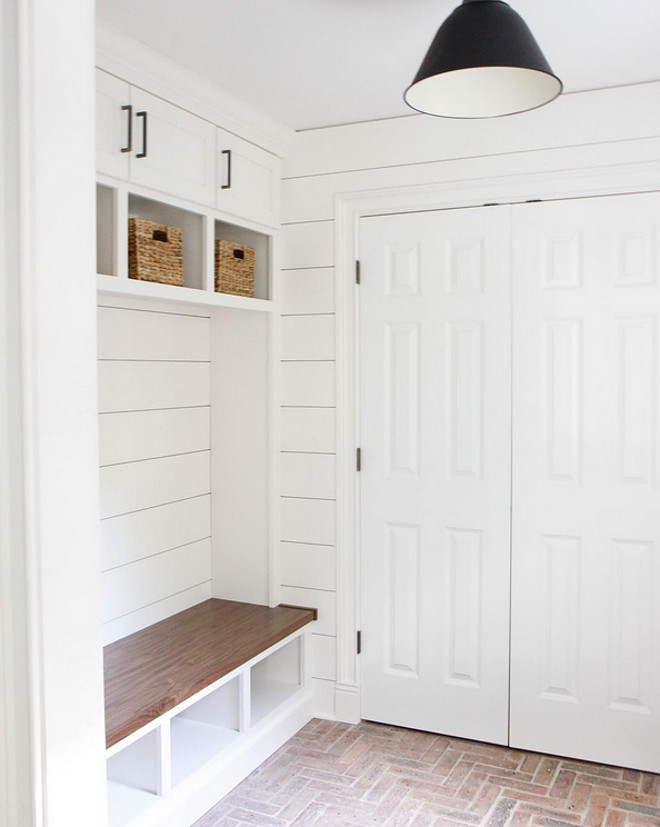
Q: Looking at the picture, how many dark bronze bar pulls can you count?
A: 3